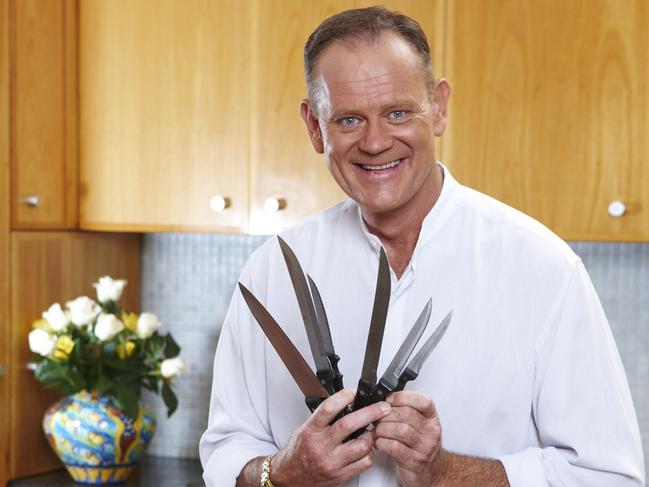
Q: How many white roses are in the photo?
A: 7